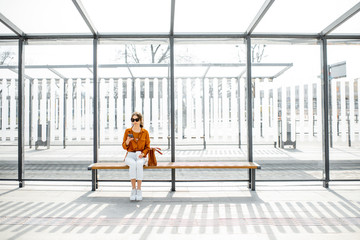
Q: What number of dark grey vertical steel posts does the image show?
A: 5